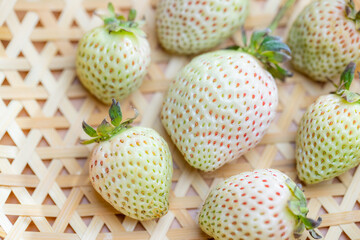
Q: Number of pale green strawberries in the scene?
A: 7